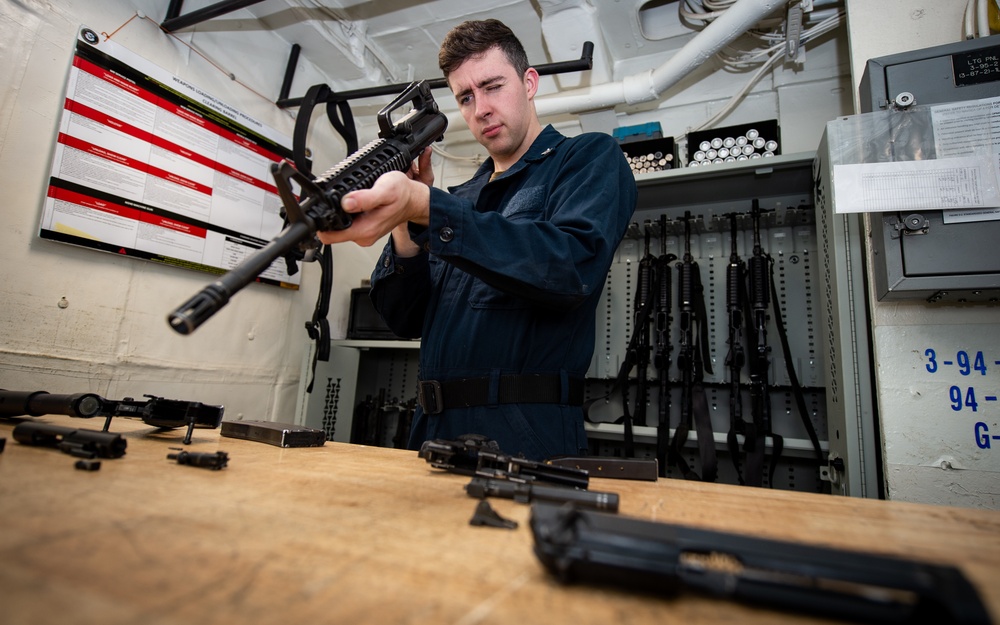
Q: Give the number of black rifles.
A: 6